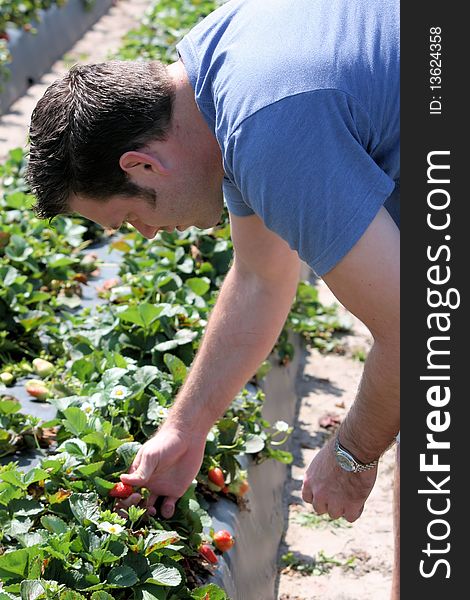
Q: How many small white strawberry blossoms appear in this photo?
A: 5